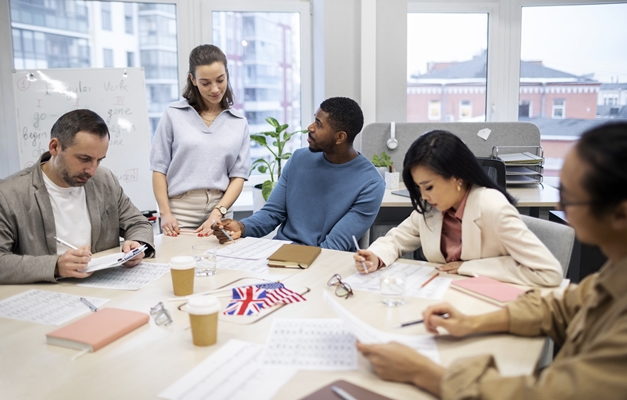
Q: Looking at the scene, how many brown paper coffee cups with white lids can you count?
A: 2